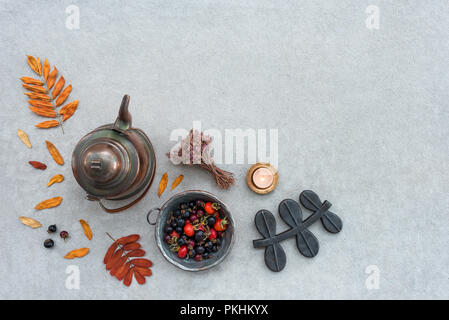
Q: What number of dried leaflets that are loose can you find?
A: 10